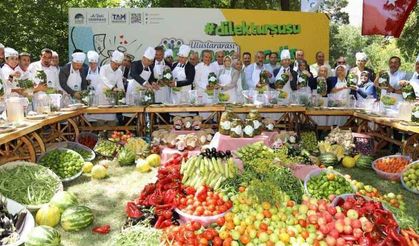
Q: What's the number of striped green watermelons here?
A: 6